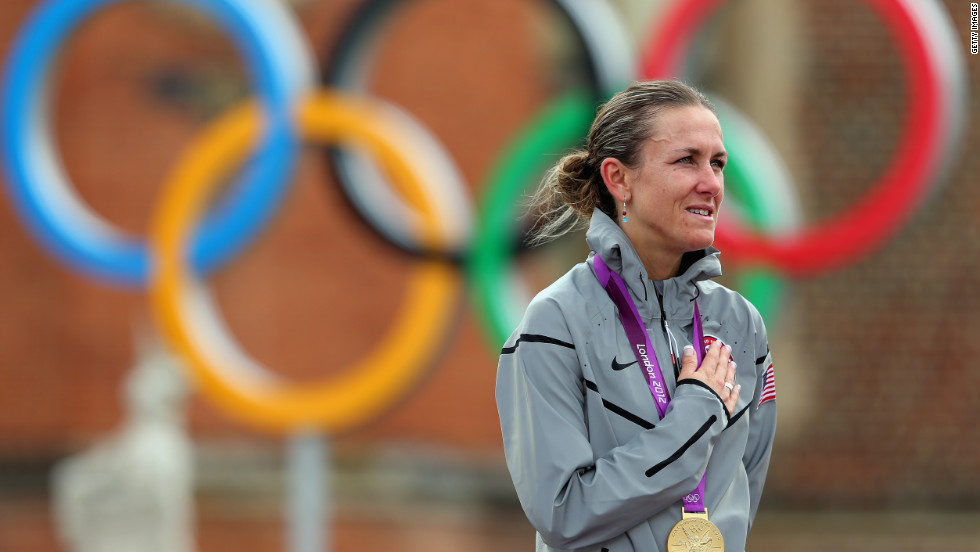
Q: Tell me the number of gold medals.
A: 1